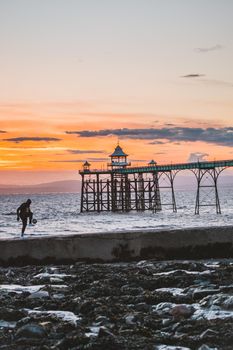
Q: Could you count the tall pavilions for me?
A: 1